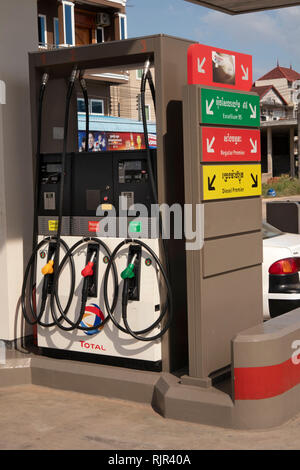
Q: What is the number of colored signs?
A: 4